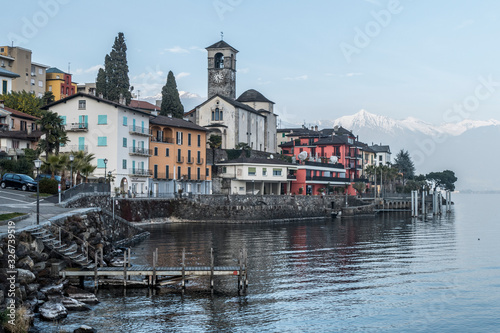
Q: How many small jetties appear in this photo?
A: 1